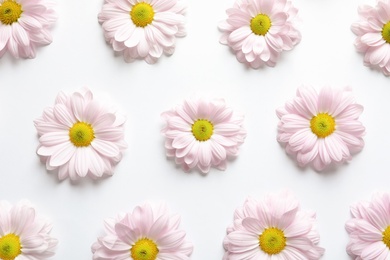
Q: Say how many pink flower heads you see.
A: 11